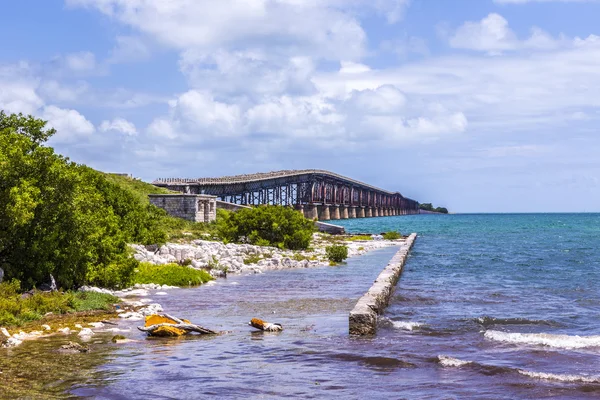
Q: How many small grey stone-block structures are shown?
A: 1